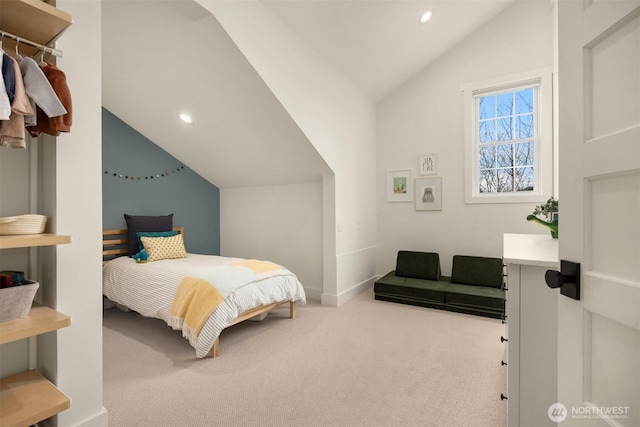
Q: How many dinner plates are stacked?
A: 0